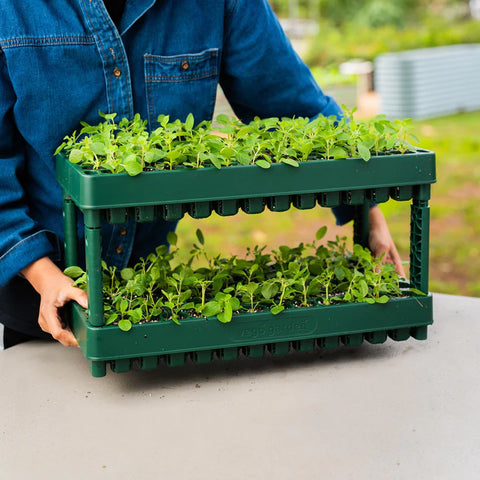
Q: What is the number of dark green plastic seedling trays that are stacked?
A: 2